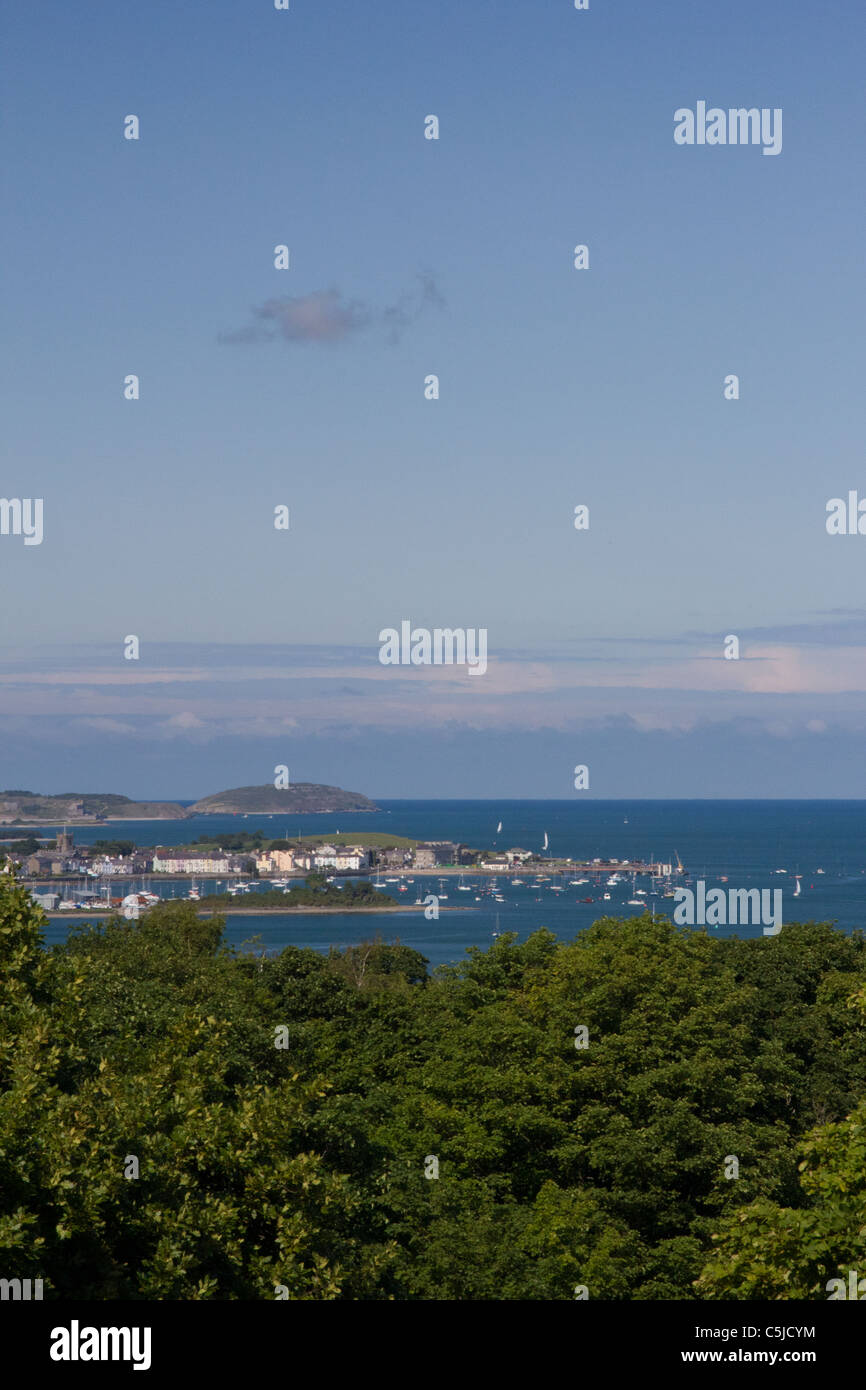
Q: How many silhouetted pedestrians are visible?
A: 0